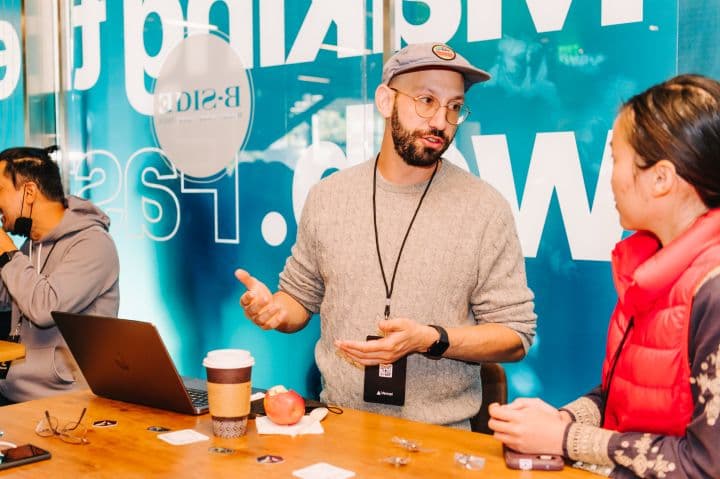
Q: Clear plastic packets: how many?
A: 3